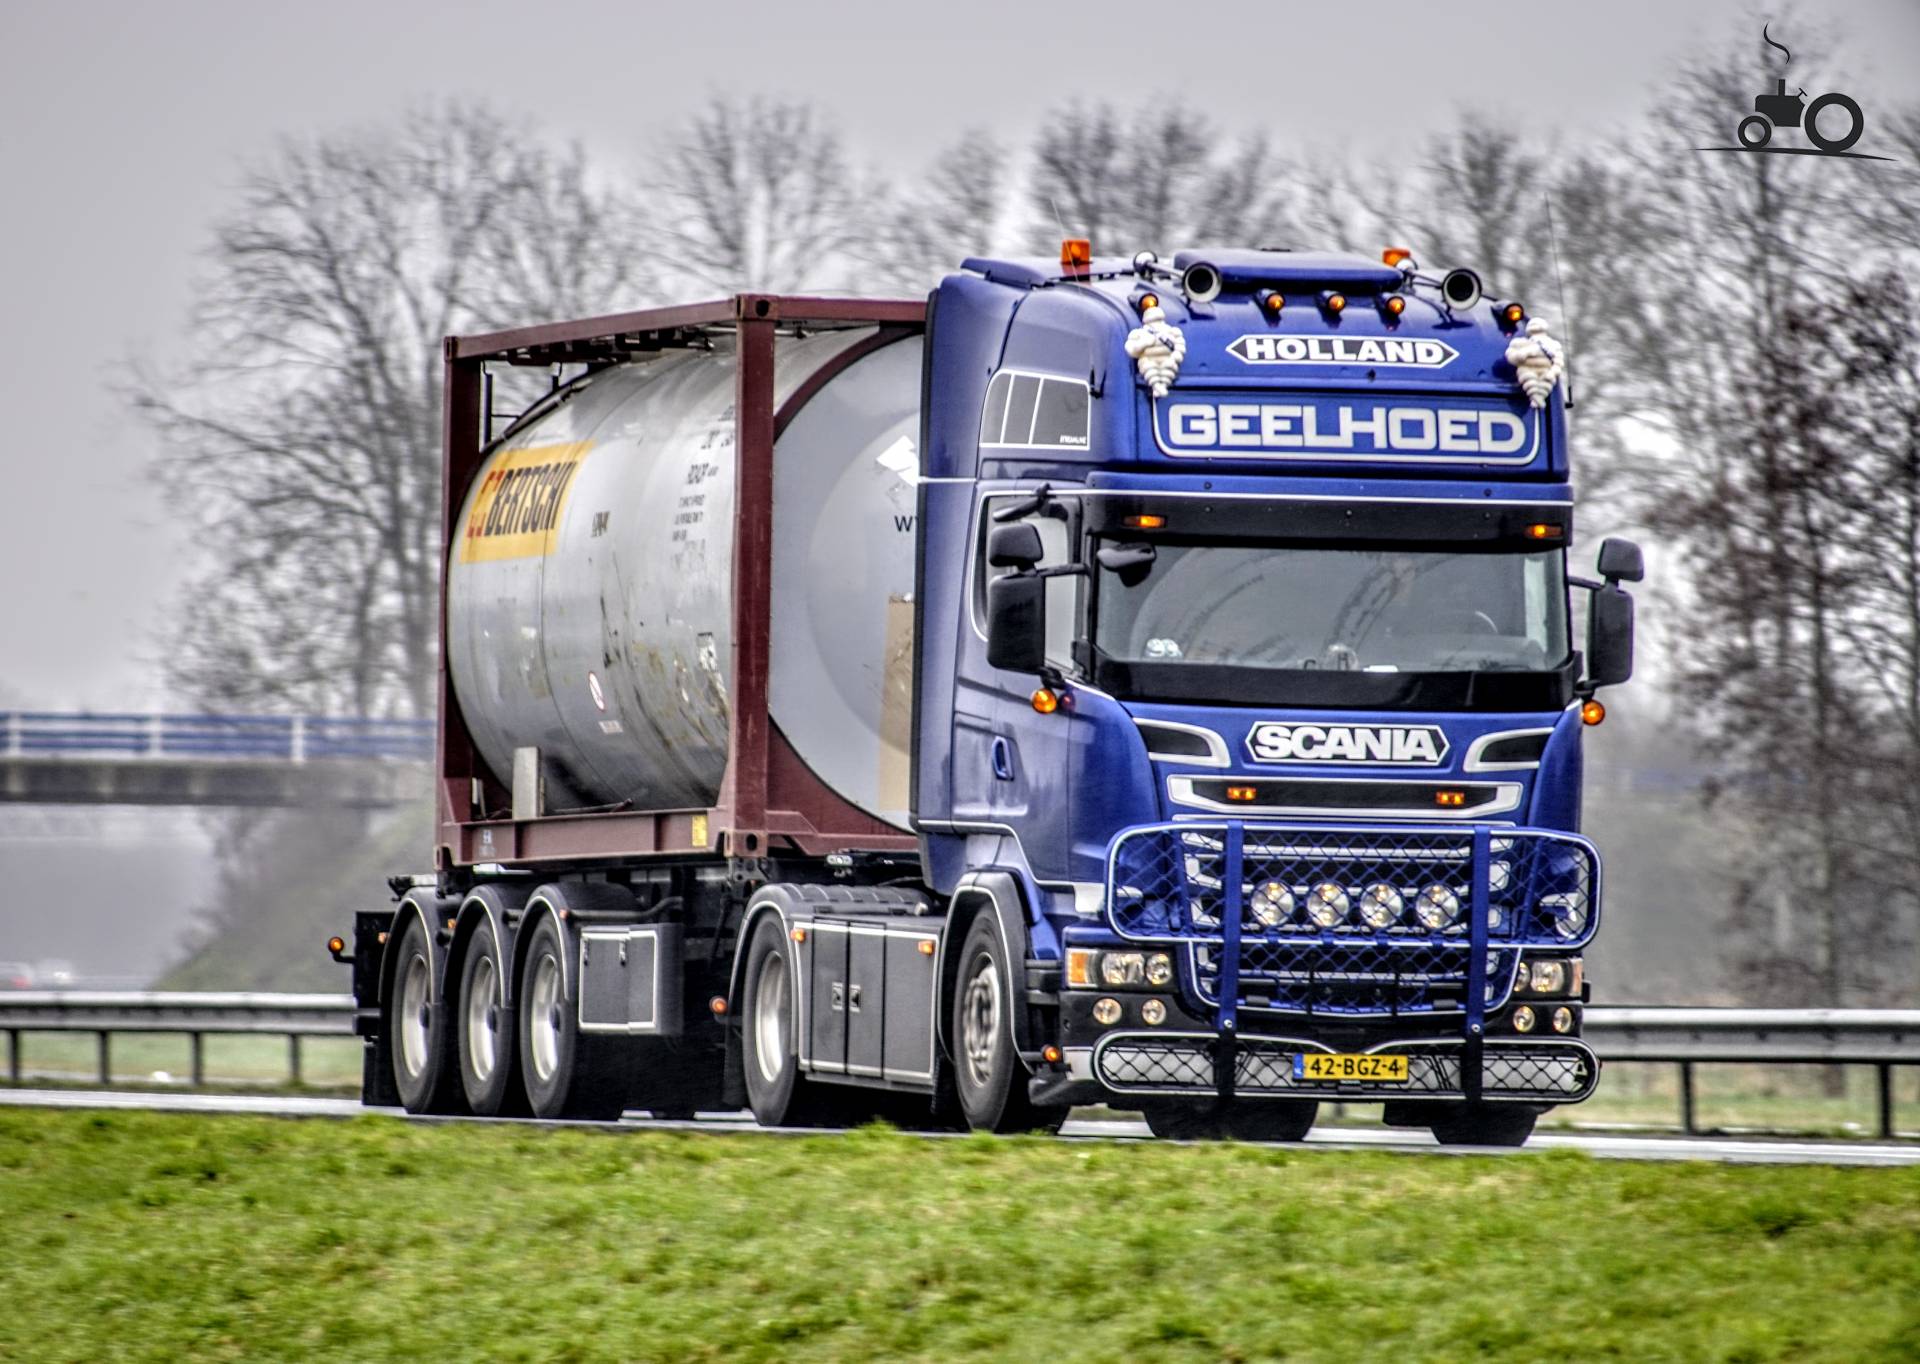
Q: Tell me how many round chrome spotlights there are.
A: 4